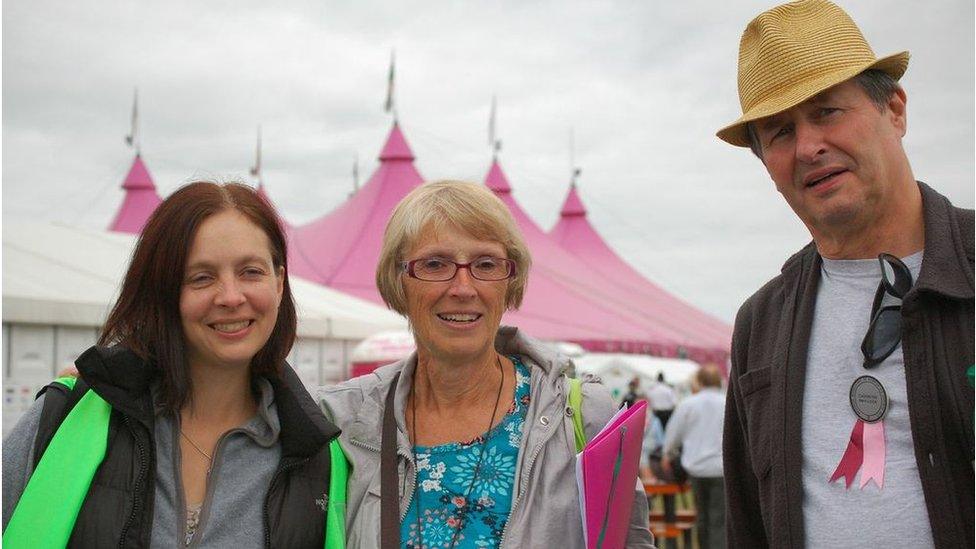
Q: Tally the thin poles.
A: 6